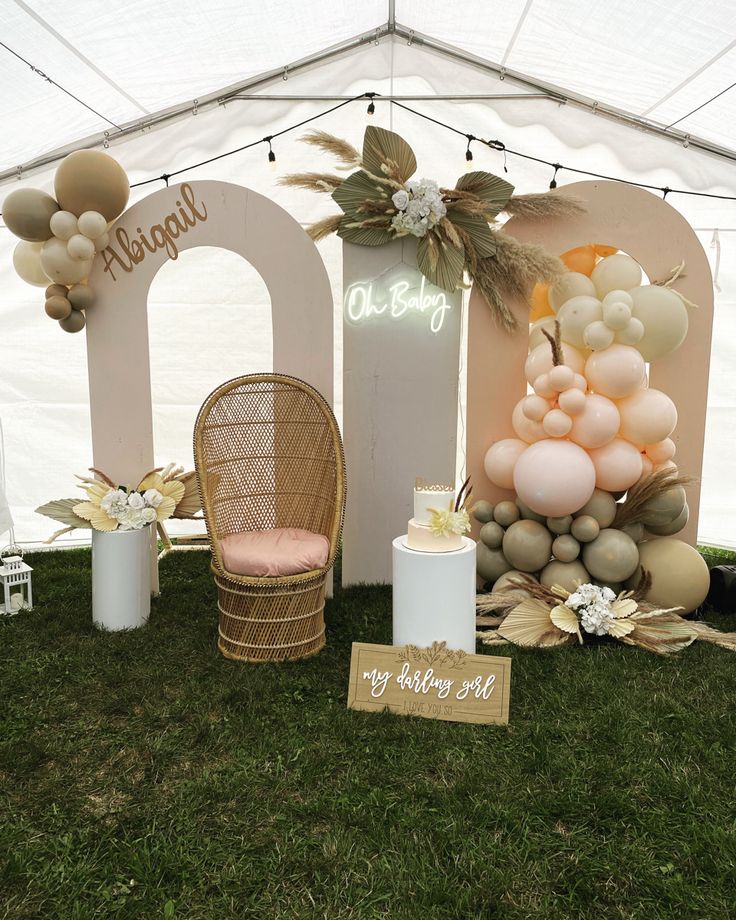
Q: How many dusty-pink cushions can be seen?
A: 1